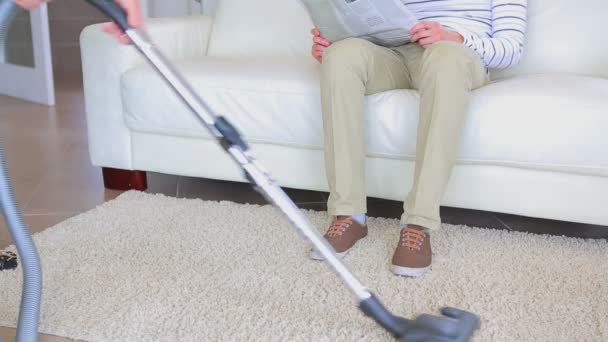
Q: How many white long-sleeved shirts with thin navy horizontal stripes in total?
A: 1